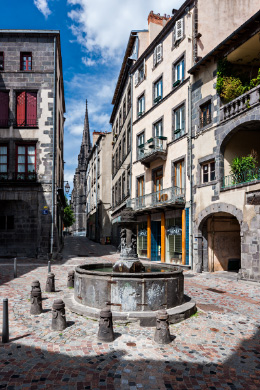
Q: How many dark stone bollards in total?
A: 7